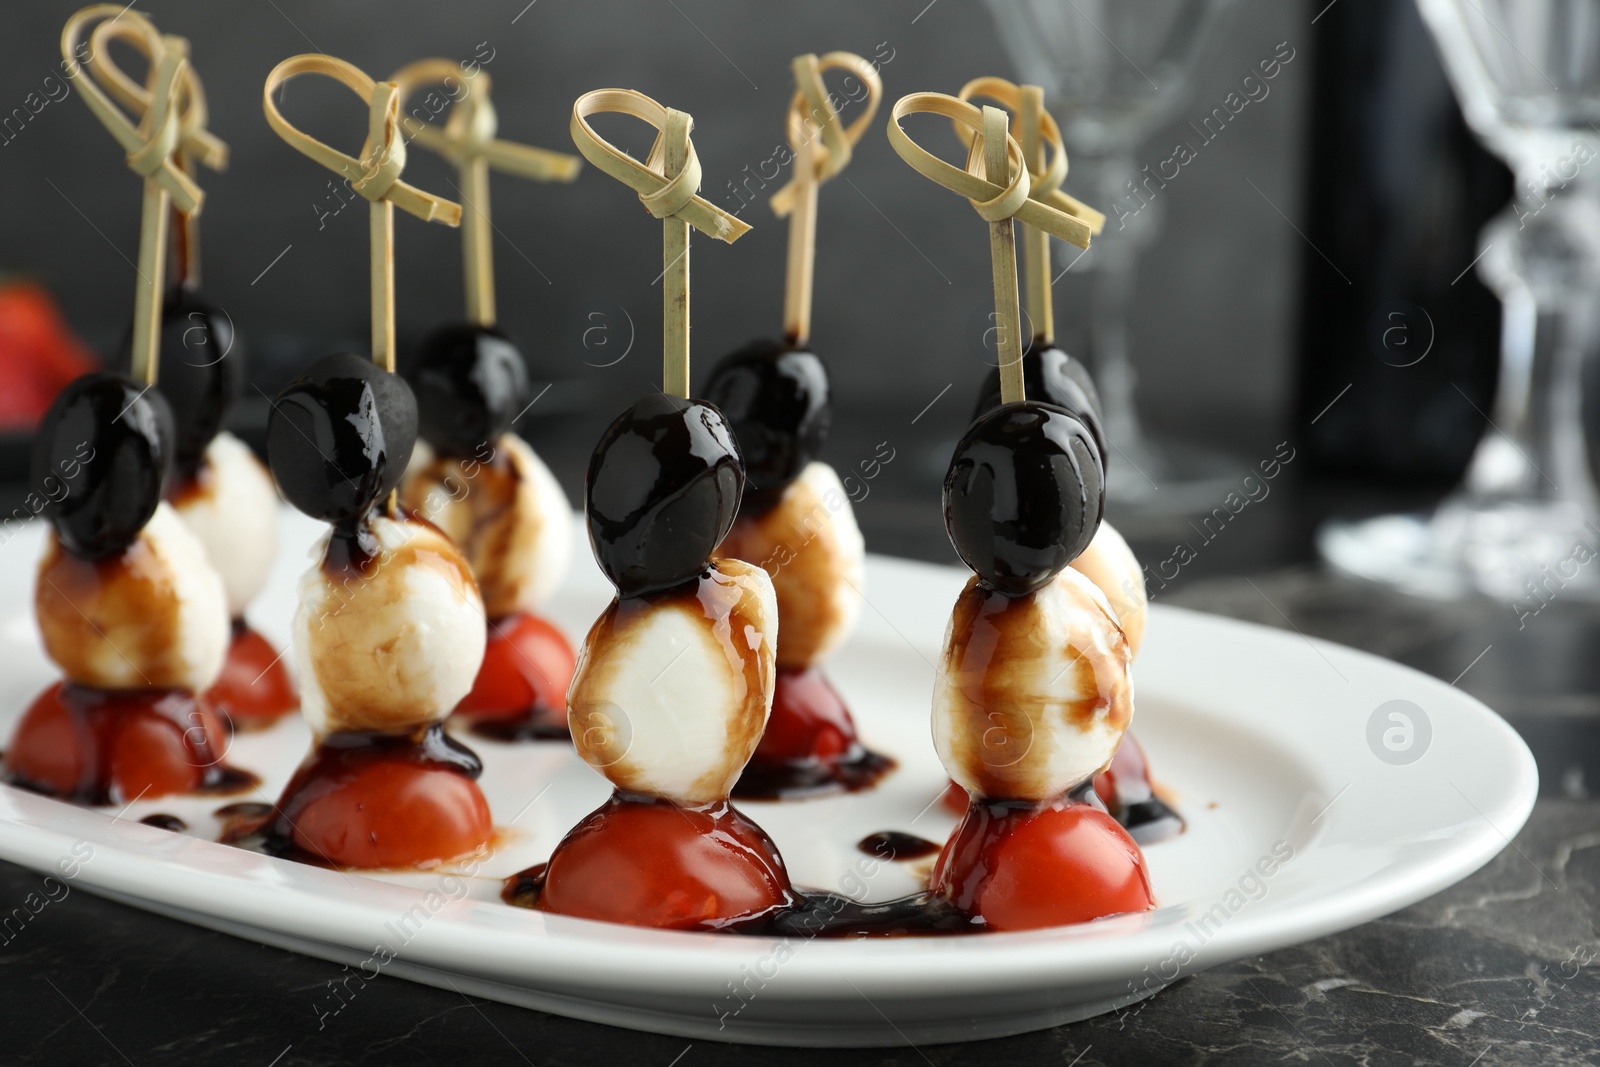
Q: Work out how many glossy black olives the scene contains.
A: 8